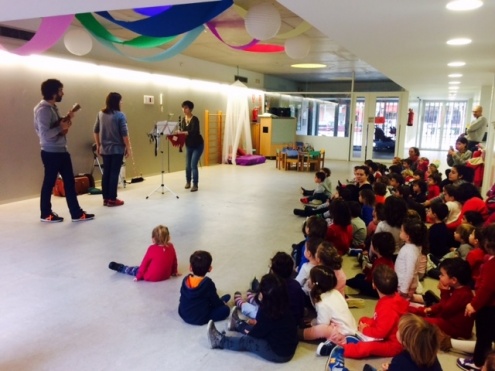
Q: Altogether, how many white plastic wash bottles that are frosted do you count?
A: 0